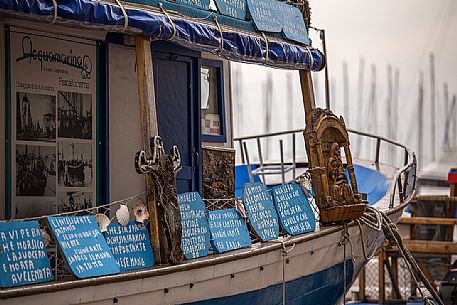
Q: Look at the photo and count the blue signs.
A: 11